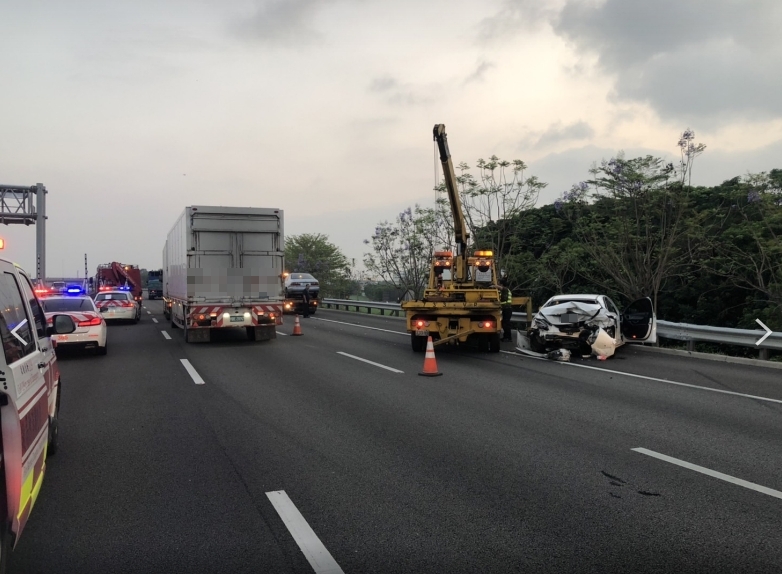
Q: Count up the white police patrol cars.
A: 2